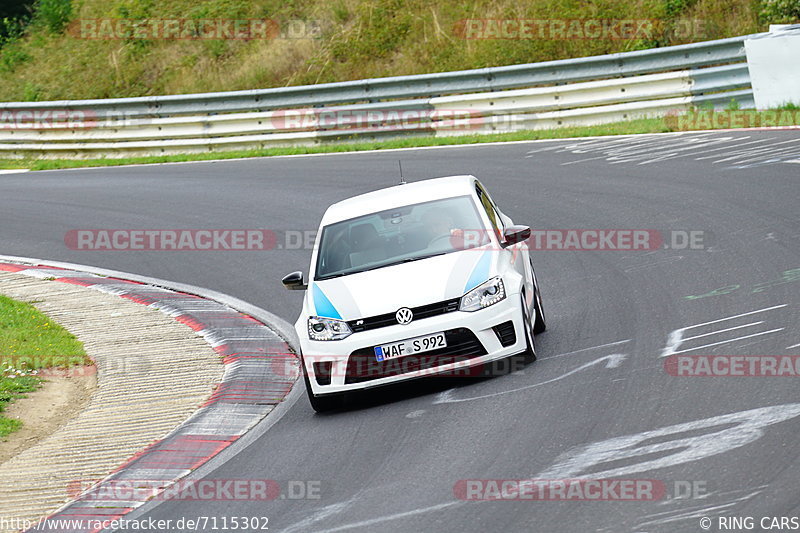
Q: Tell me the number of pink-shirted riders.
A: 0